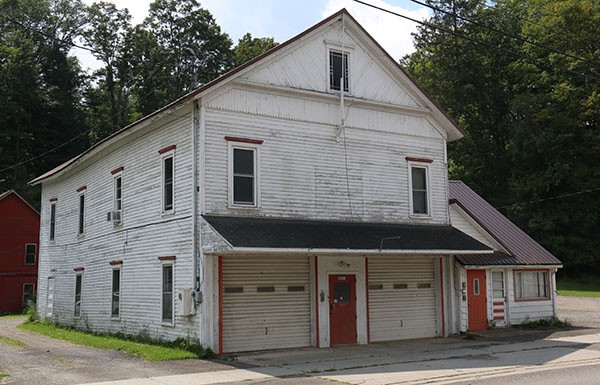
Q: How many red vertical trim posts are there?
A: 4